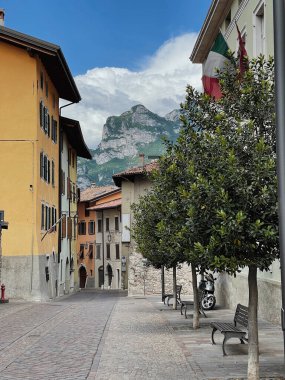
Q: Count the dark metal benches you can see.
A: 3